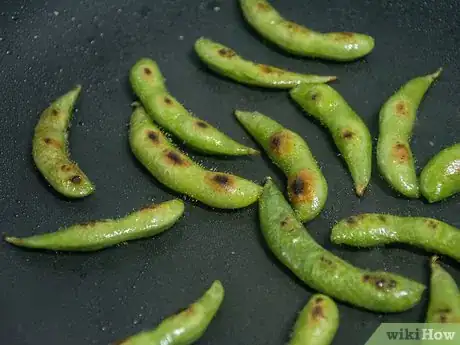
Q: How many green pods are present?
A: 15